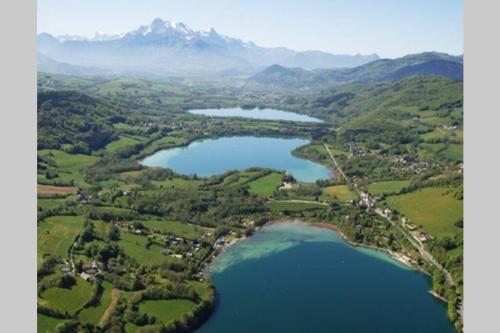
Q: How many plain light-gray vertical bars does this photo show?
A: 2